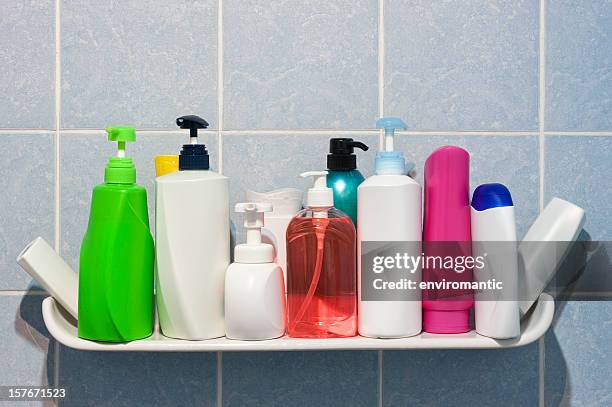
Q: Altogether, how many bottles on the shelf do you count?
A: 12